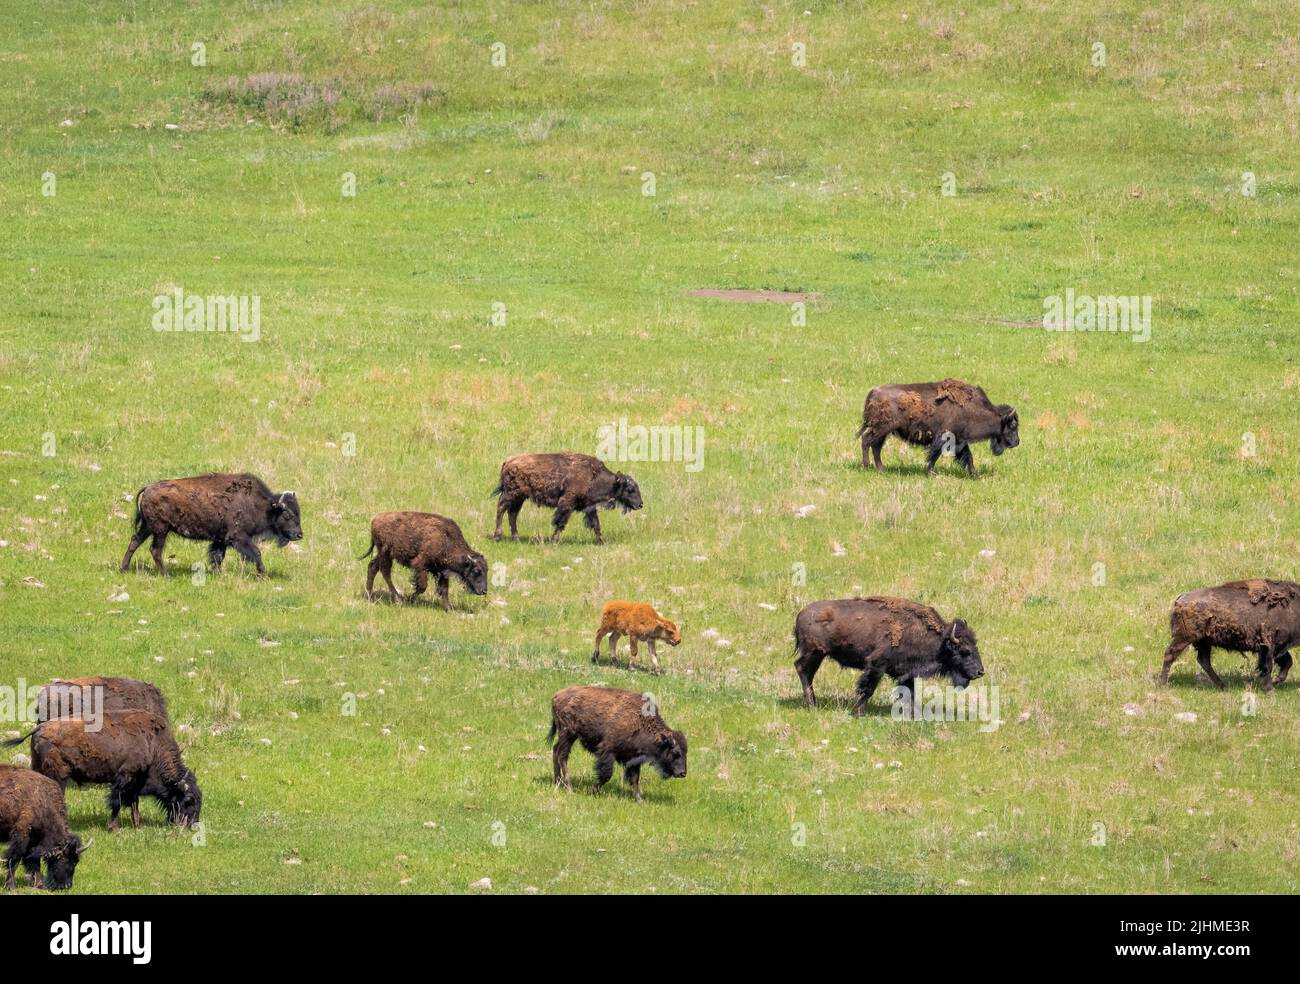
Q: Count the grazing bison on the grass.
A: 11